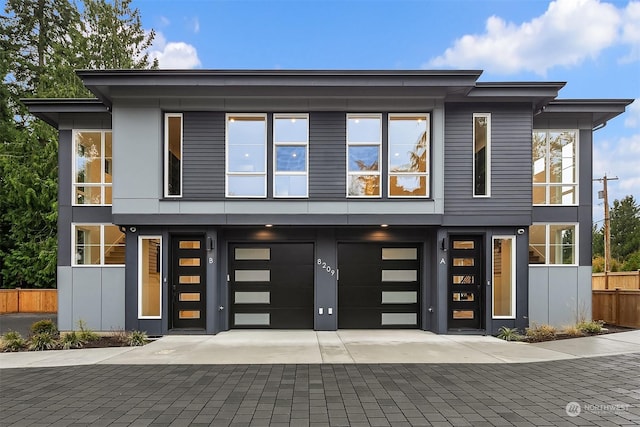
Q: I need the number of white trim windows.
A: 12